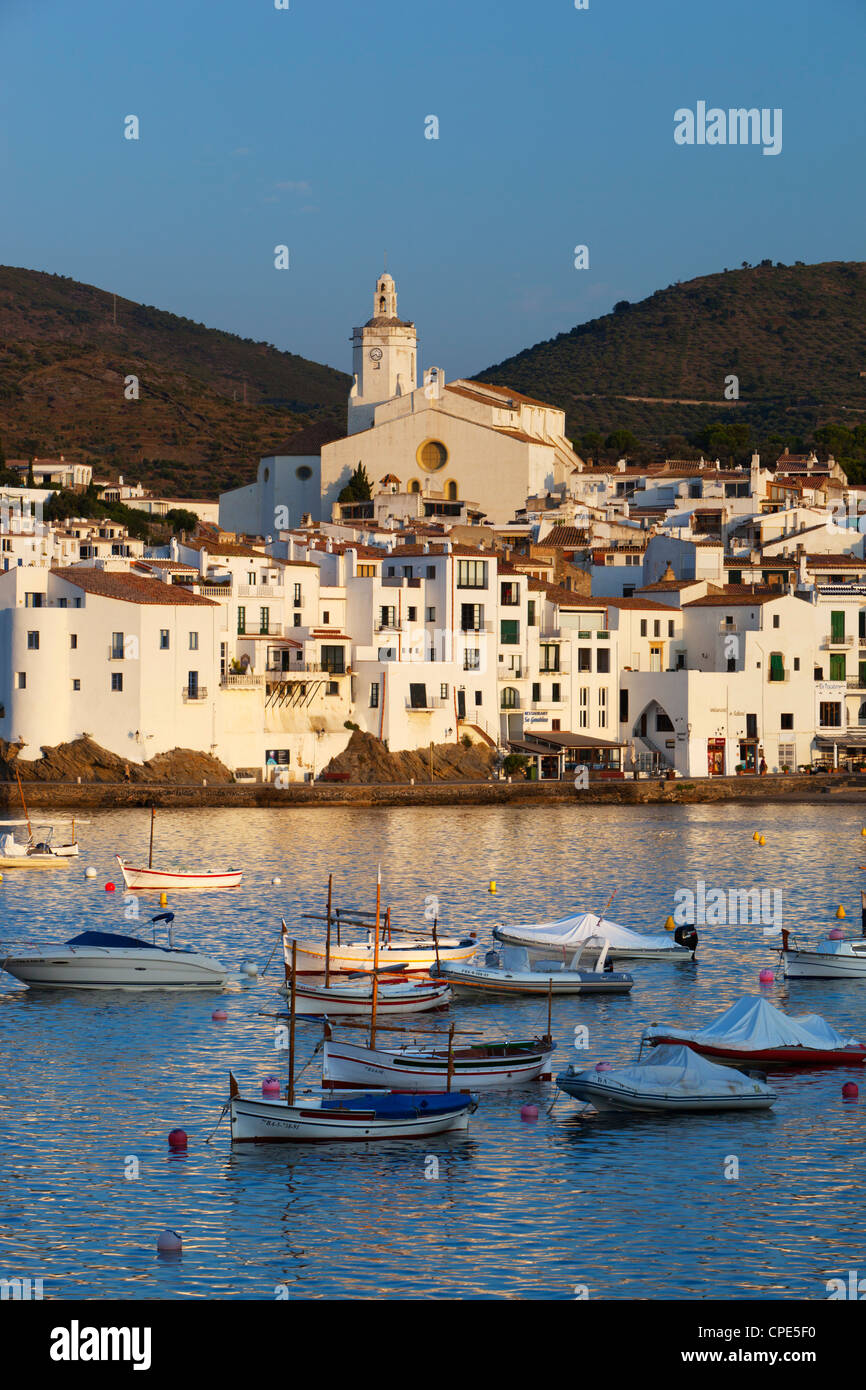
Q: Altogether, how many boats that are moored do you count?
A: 13